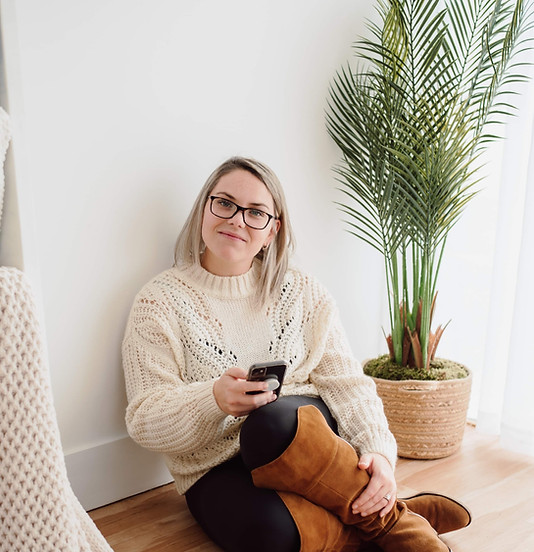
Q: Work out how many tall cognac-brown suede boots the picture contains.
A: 2